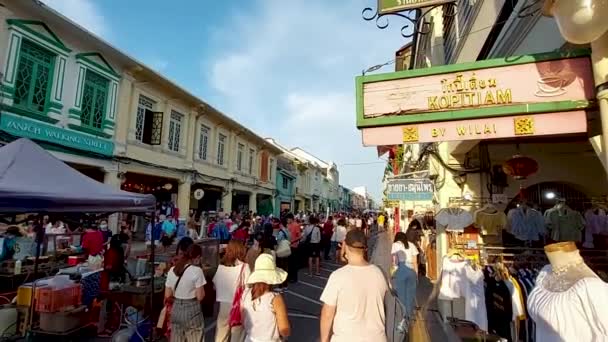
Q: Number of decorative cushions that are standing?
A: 0